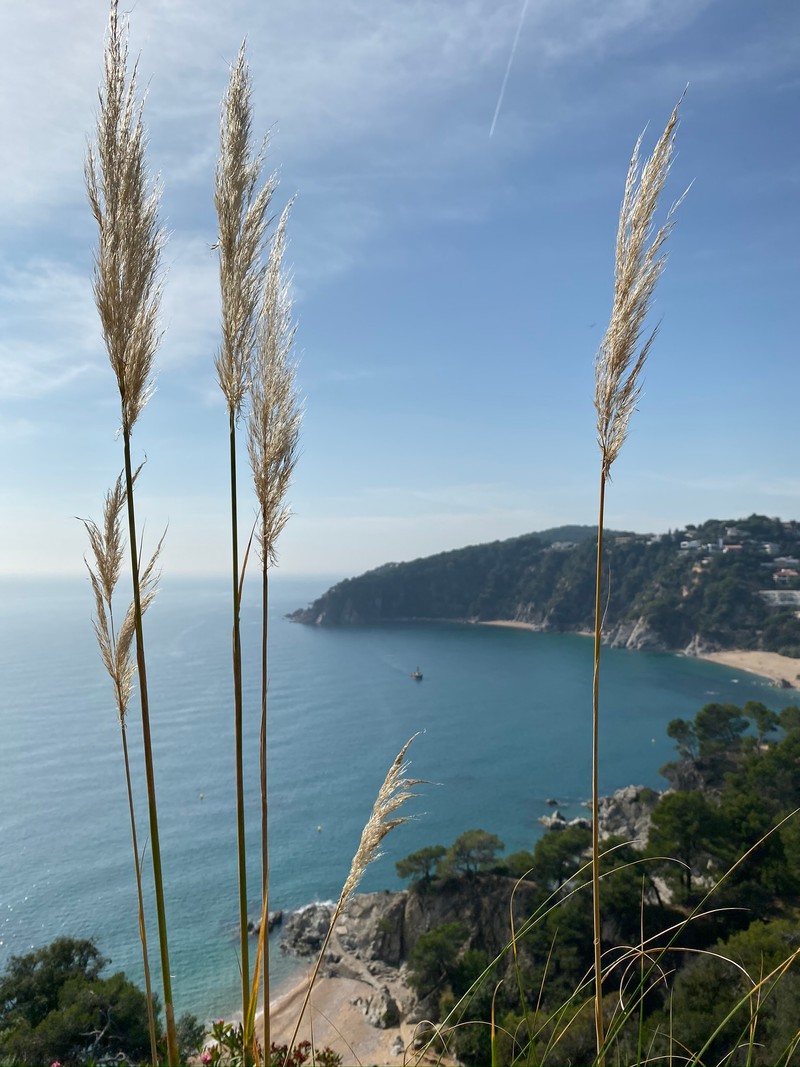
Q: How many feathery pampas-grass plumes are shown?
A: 6